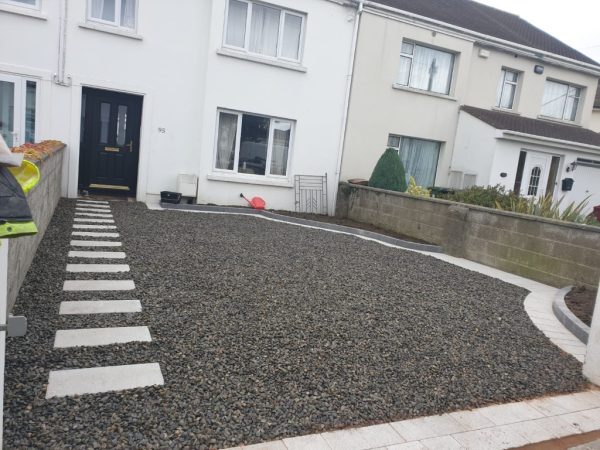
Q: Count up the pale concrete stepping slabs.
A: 14